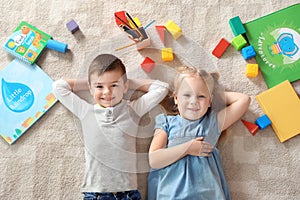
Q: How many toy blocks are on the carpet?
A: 13